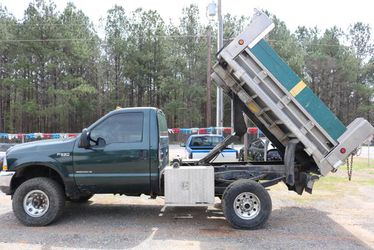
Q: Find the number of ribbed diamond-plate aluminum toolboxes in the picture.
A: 1